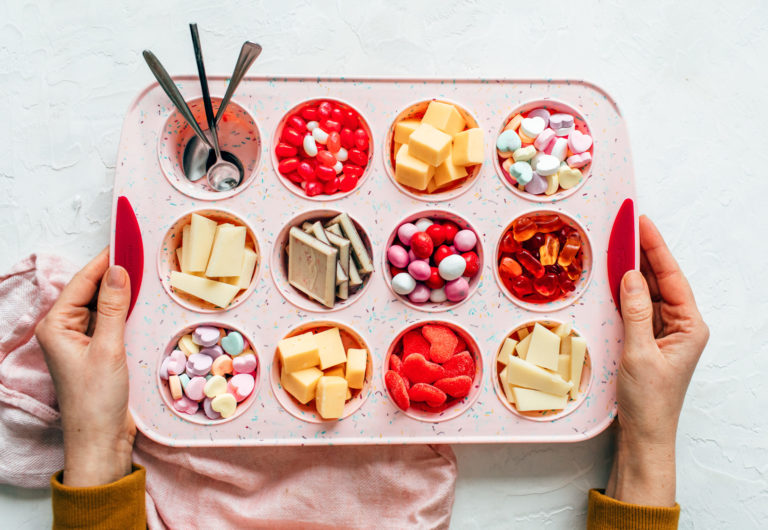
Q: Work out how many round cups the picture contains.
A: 12